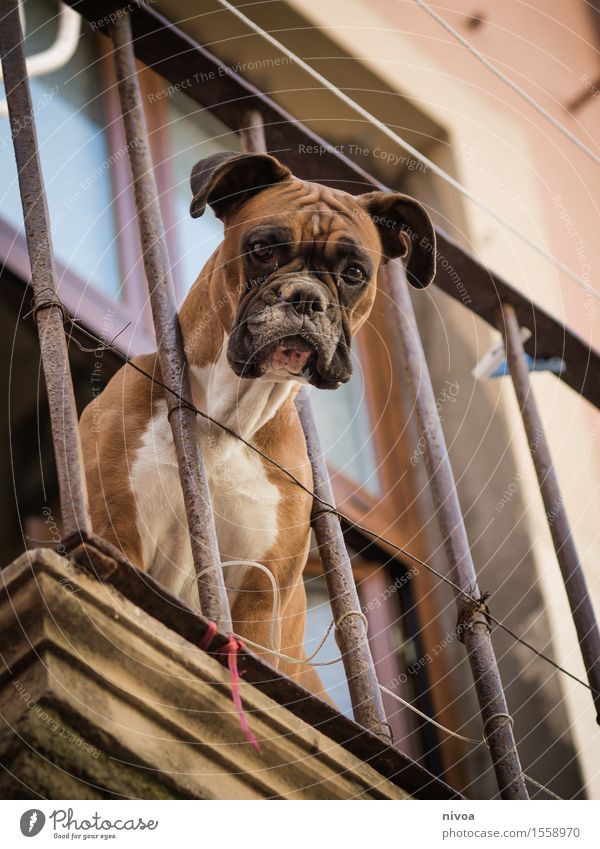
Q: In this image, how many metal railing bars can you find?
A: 5